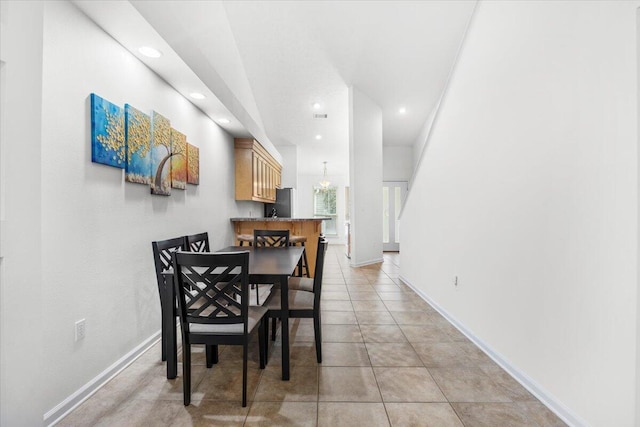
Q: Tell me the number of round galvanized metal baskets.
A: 0